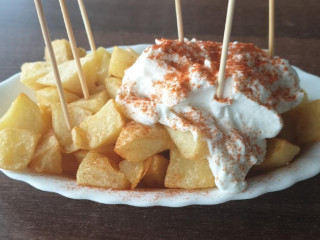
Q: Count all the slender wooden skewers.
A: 6